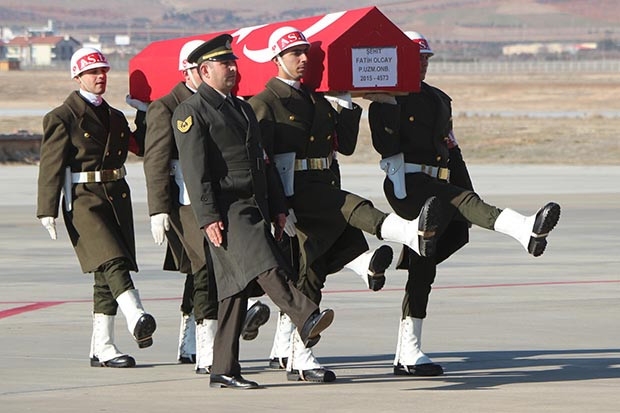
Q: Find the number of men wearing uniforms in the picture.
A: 5